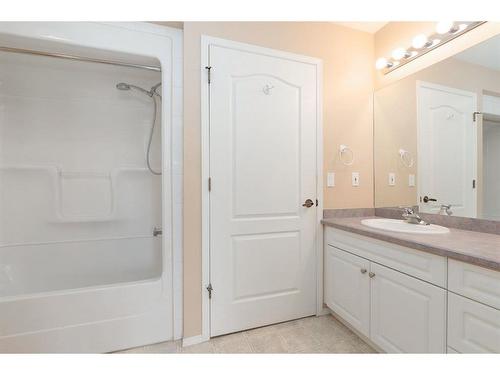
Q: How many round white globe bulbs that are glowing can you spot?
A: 4